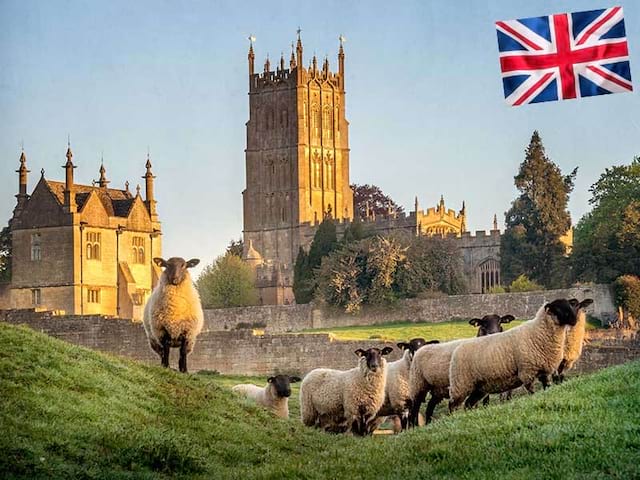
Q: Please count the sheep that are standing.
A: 6